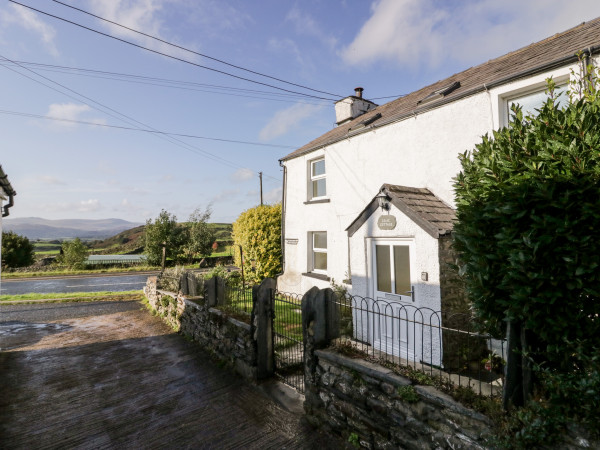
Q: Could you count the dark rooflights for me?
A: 2